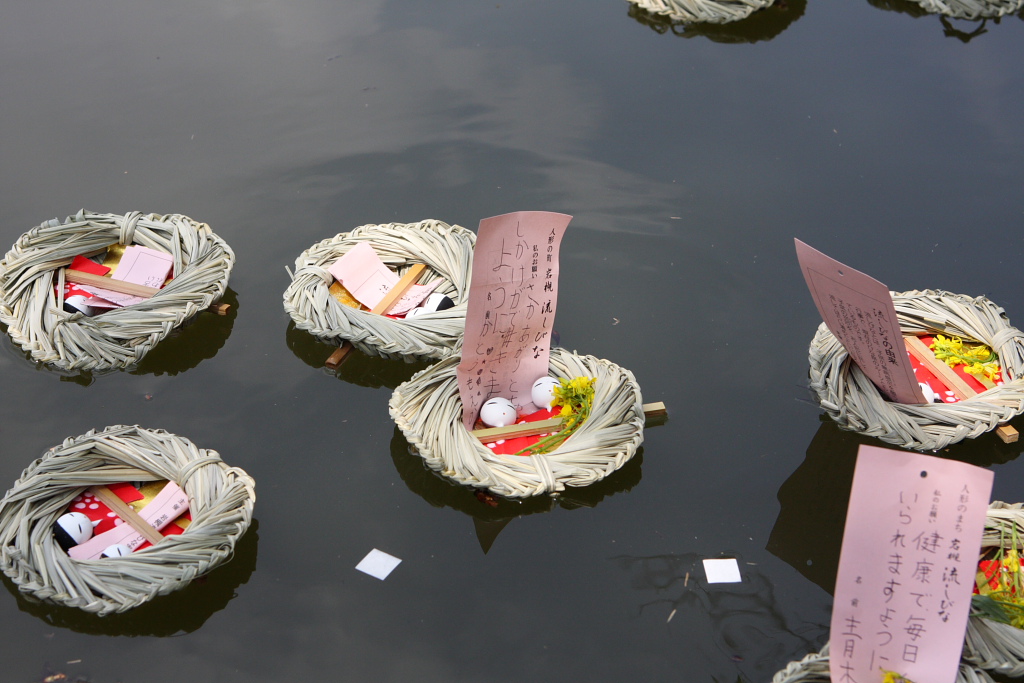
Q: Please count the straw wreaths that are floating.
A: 9